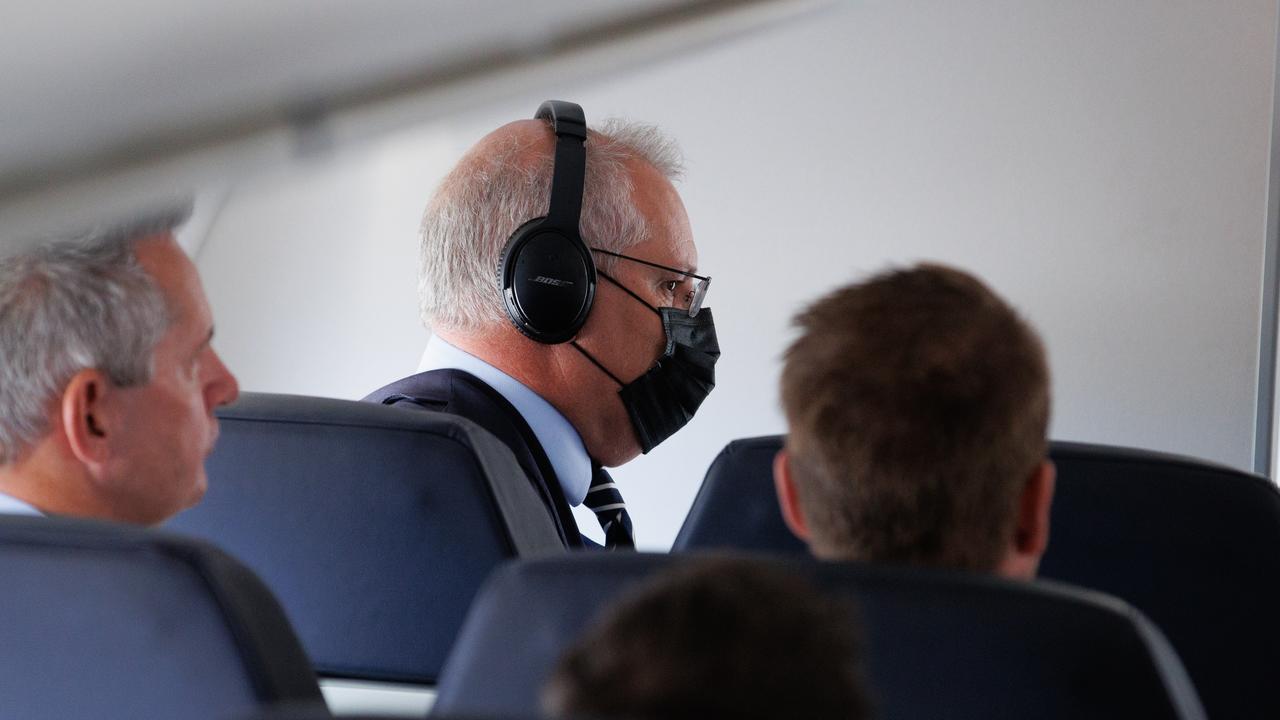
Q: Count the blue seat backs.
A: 4